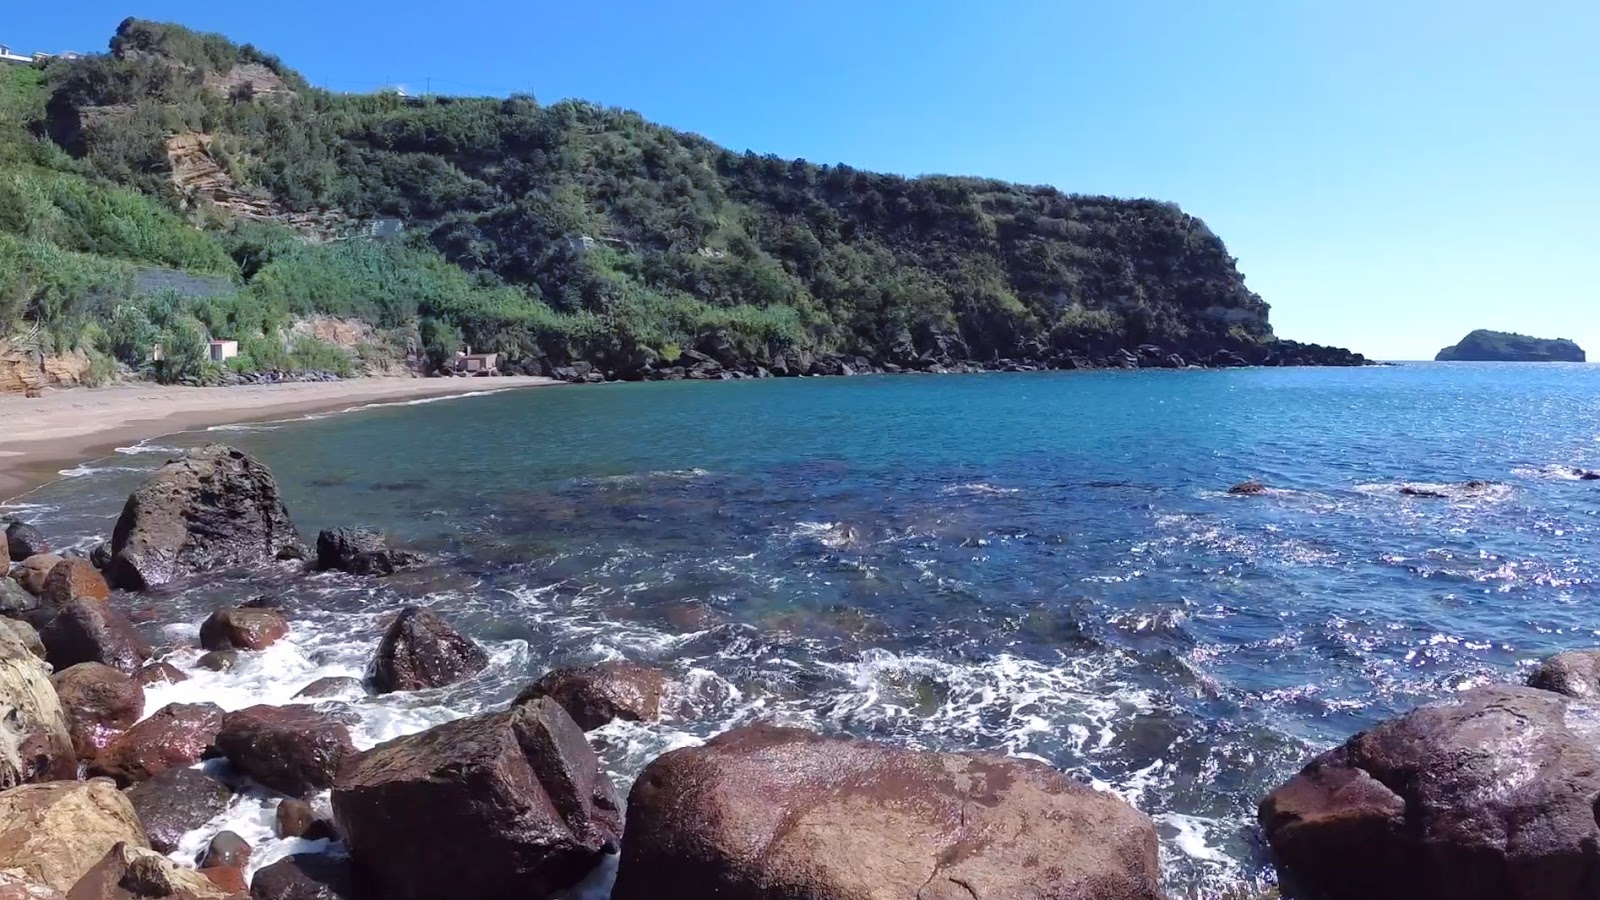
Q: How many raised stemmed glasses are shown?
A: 0